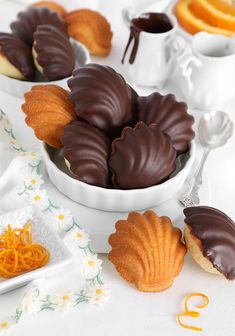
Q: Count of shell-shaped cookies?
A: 12